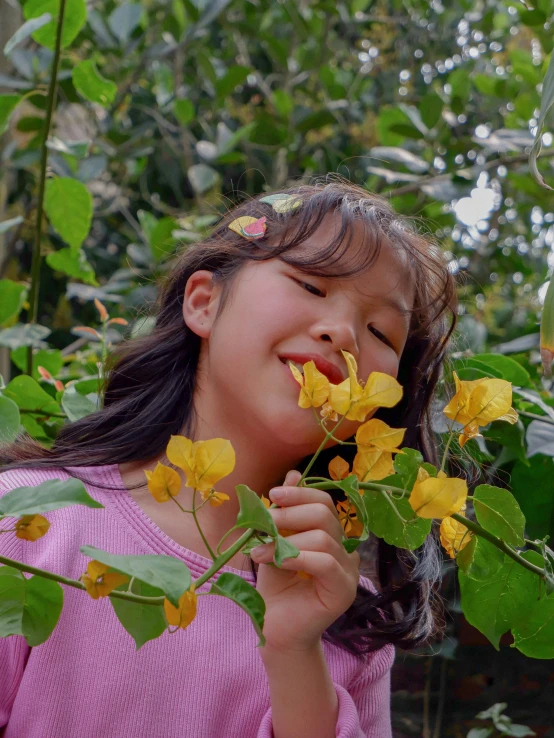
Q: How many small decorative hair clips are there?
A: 2